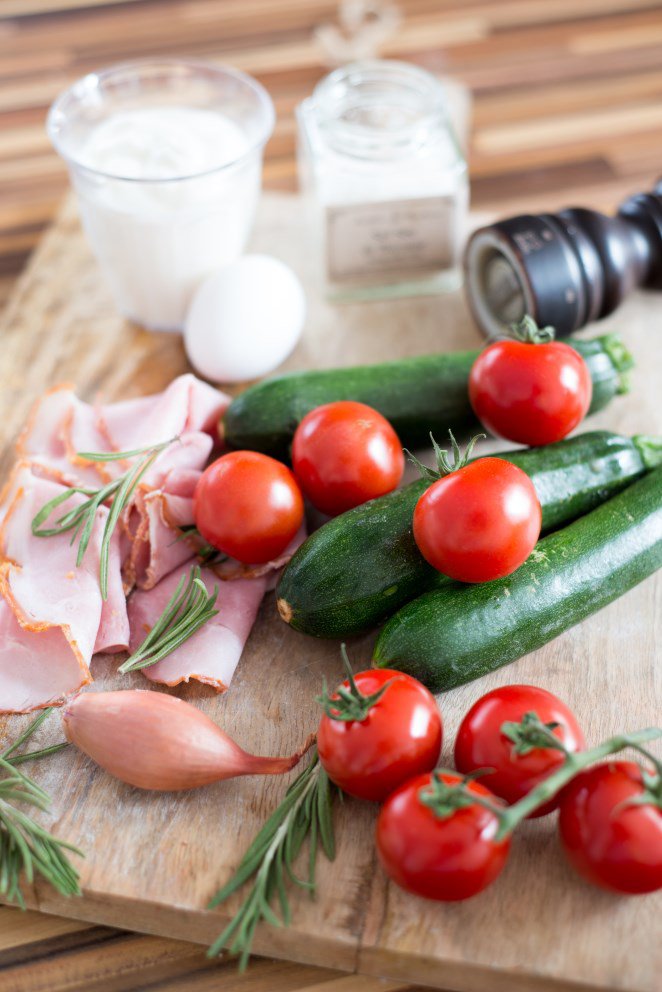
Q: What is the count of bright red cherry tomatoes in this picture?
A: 8